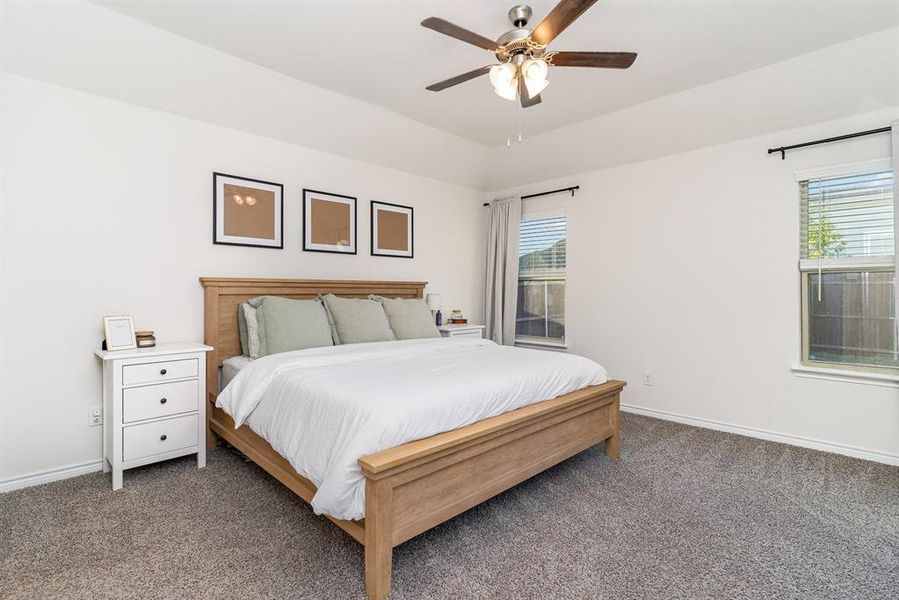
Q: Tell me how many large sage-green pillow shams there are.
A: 3